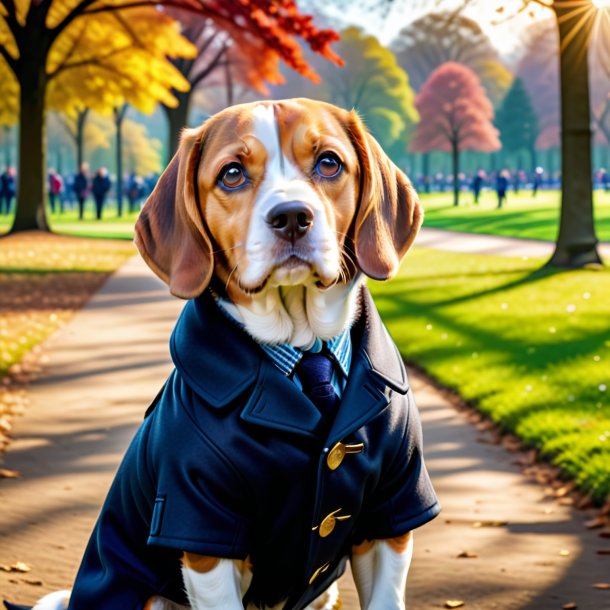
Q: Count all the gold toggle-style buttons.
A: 3